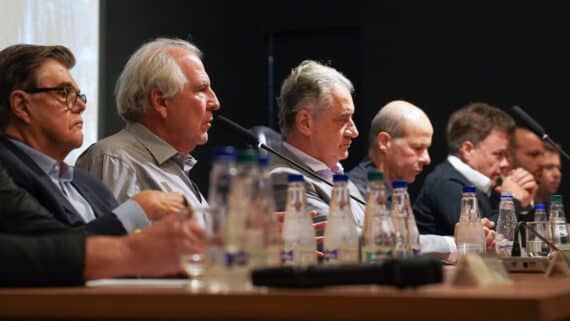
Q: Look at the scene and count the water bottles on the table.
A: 11